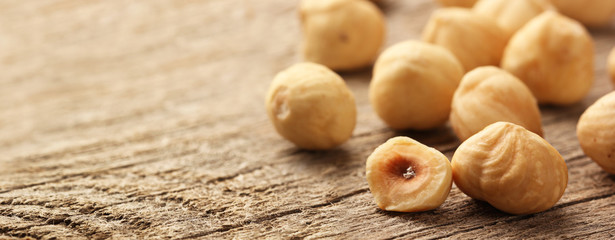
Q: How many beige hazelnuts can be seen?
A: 13